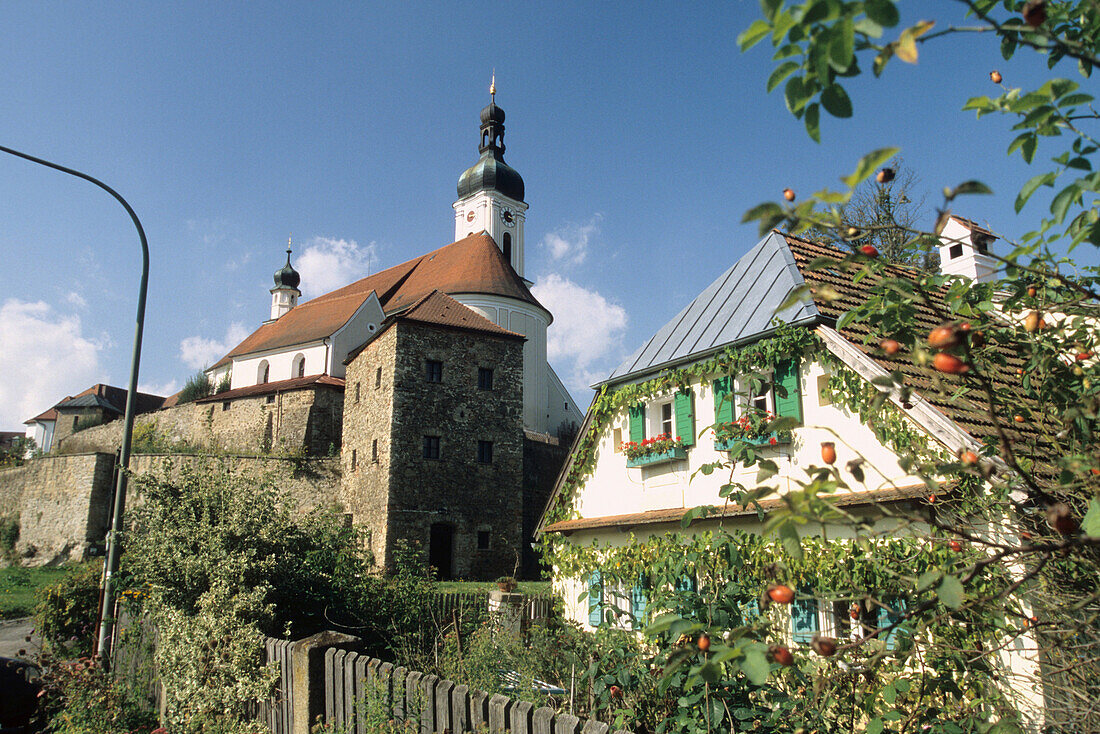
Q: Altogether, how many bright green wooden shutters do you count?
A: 4